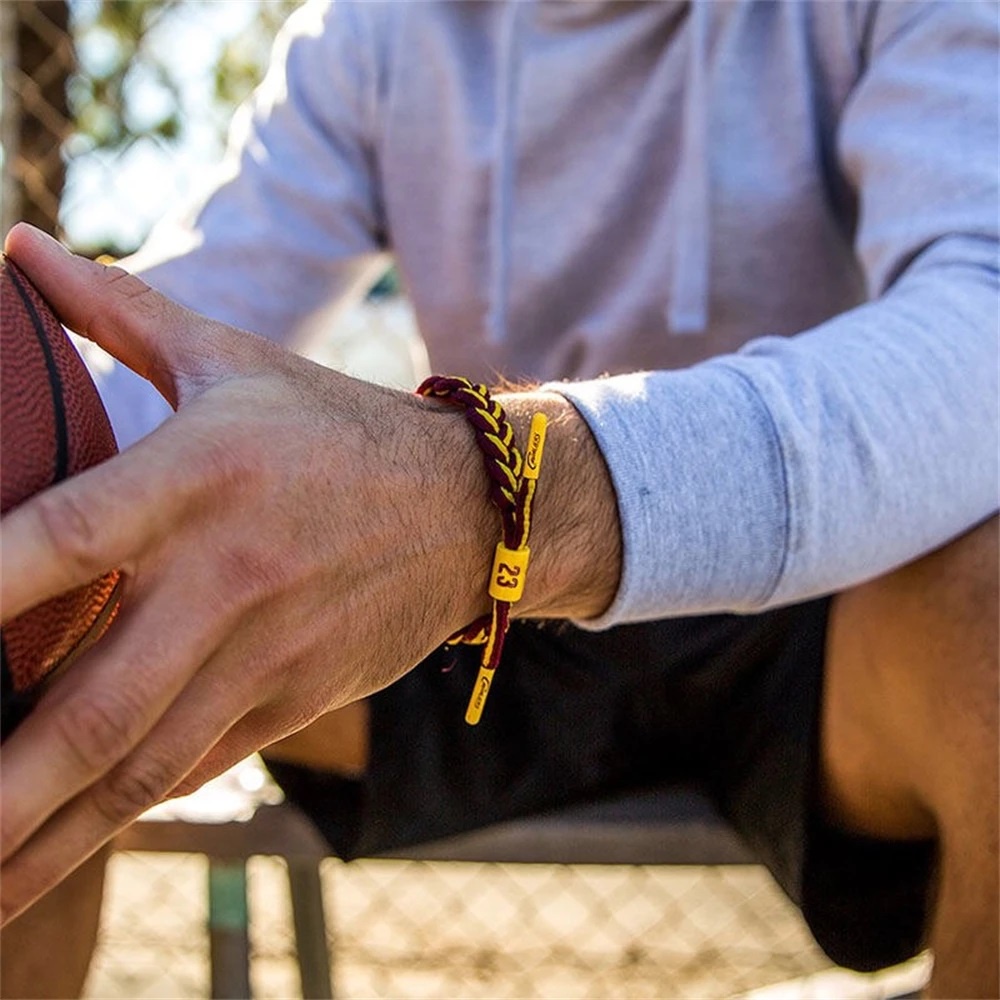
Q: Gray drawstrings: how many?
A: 2